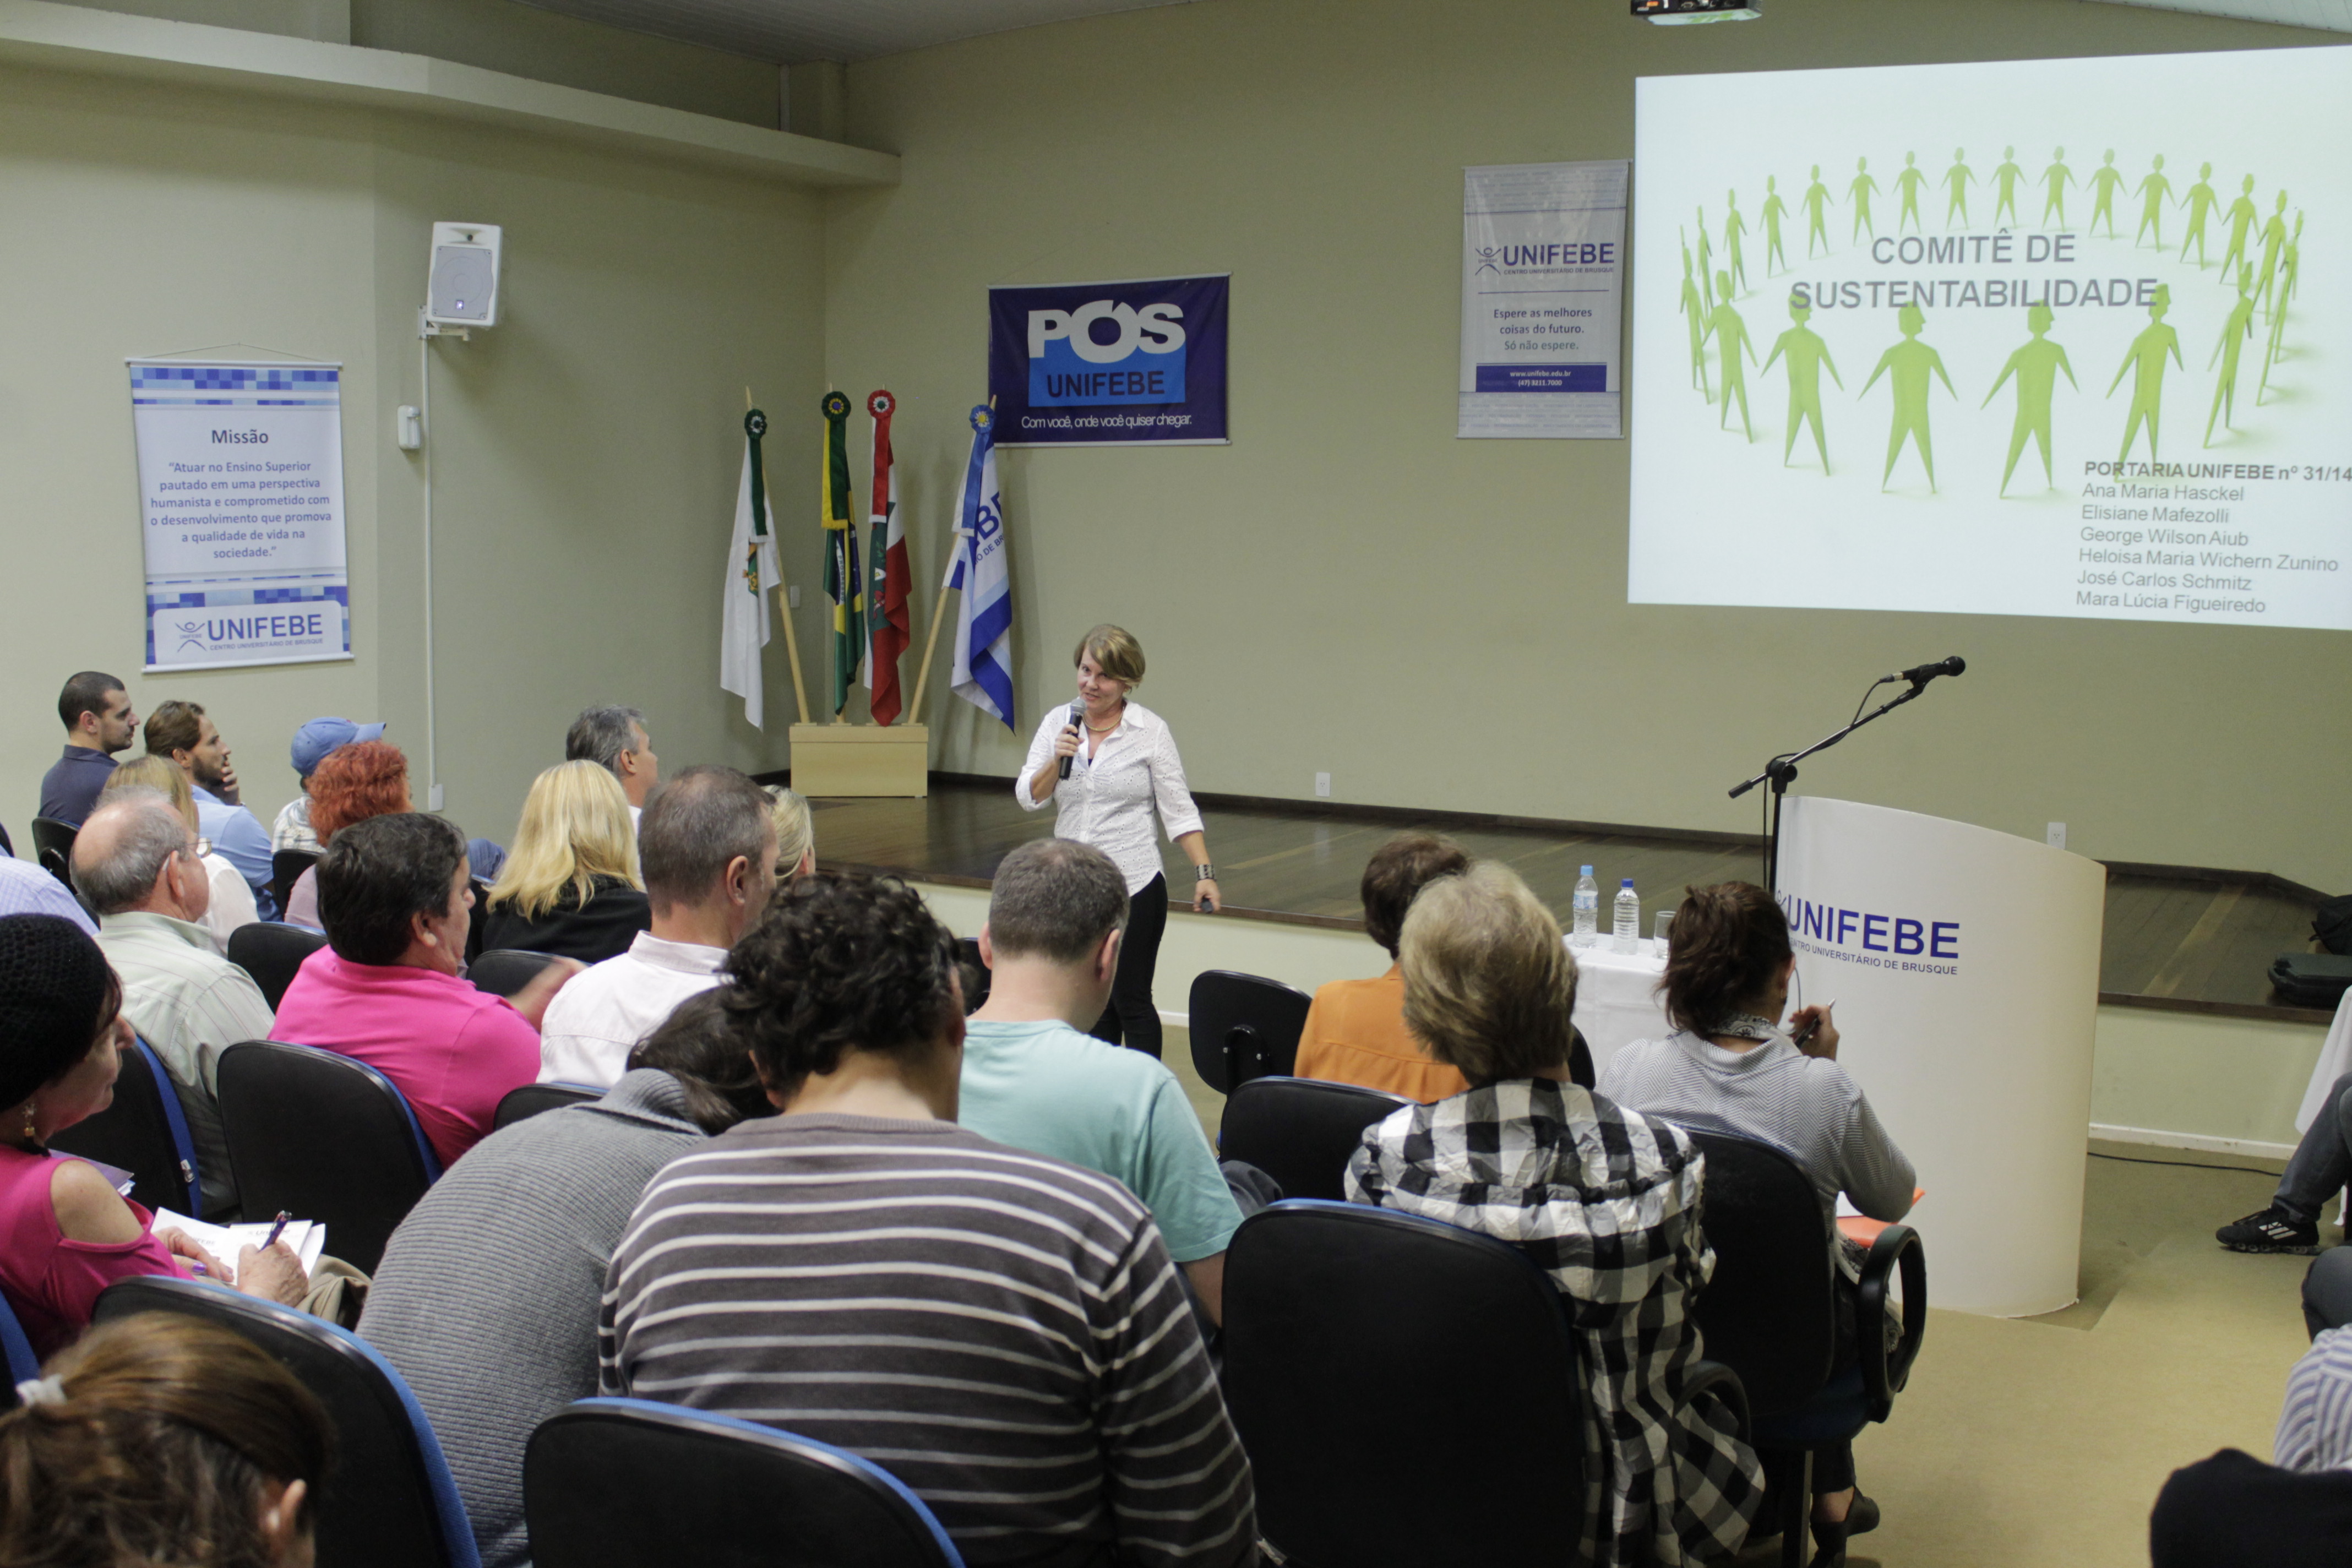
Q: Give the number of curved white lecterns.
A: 1